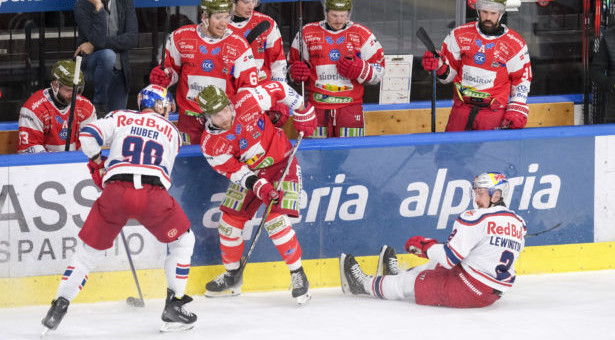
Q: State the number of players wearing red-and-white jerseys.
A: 6